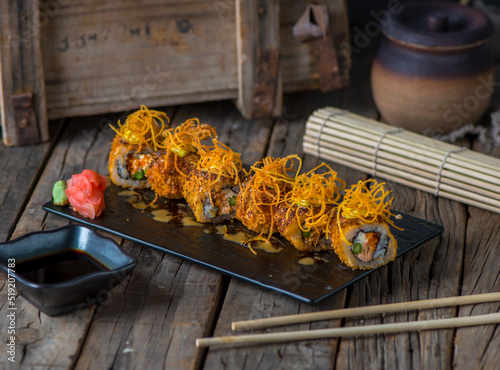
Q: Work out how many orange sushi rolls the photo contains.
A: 6